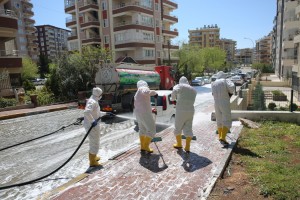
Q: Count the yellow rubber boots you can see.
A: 8